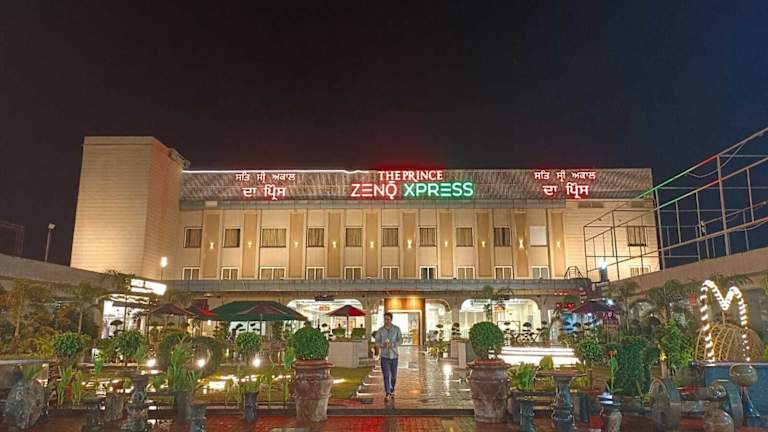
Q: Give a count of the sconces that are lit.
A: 10